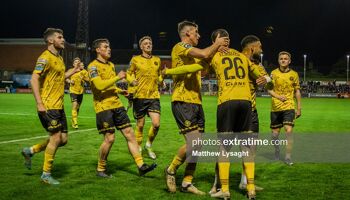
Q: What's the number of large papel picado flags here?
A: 0